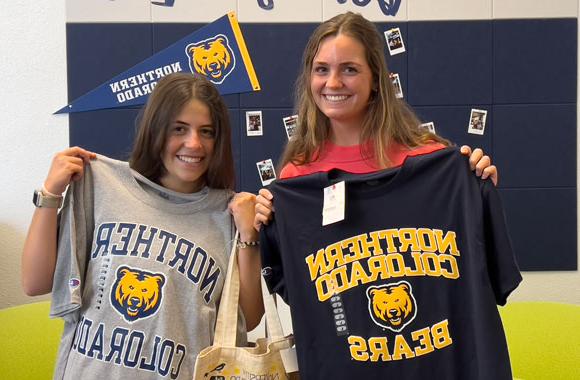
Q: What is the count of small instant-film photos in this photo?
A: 7